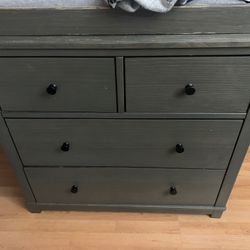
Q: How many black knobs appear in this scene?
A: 6